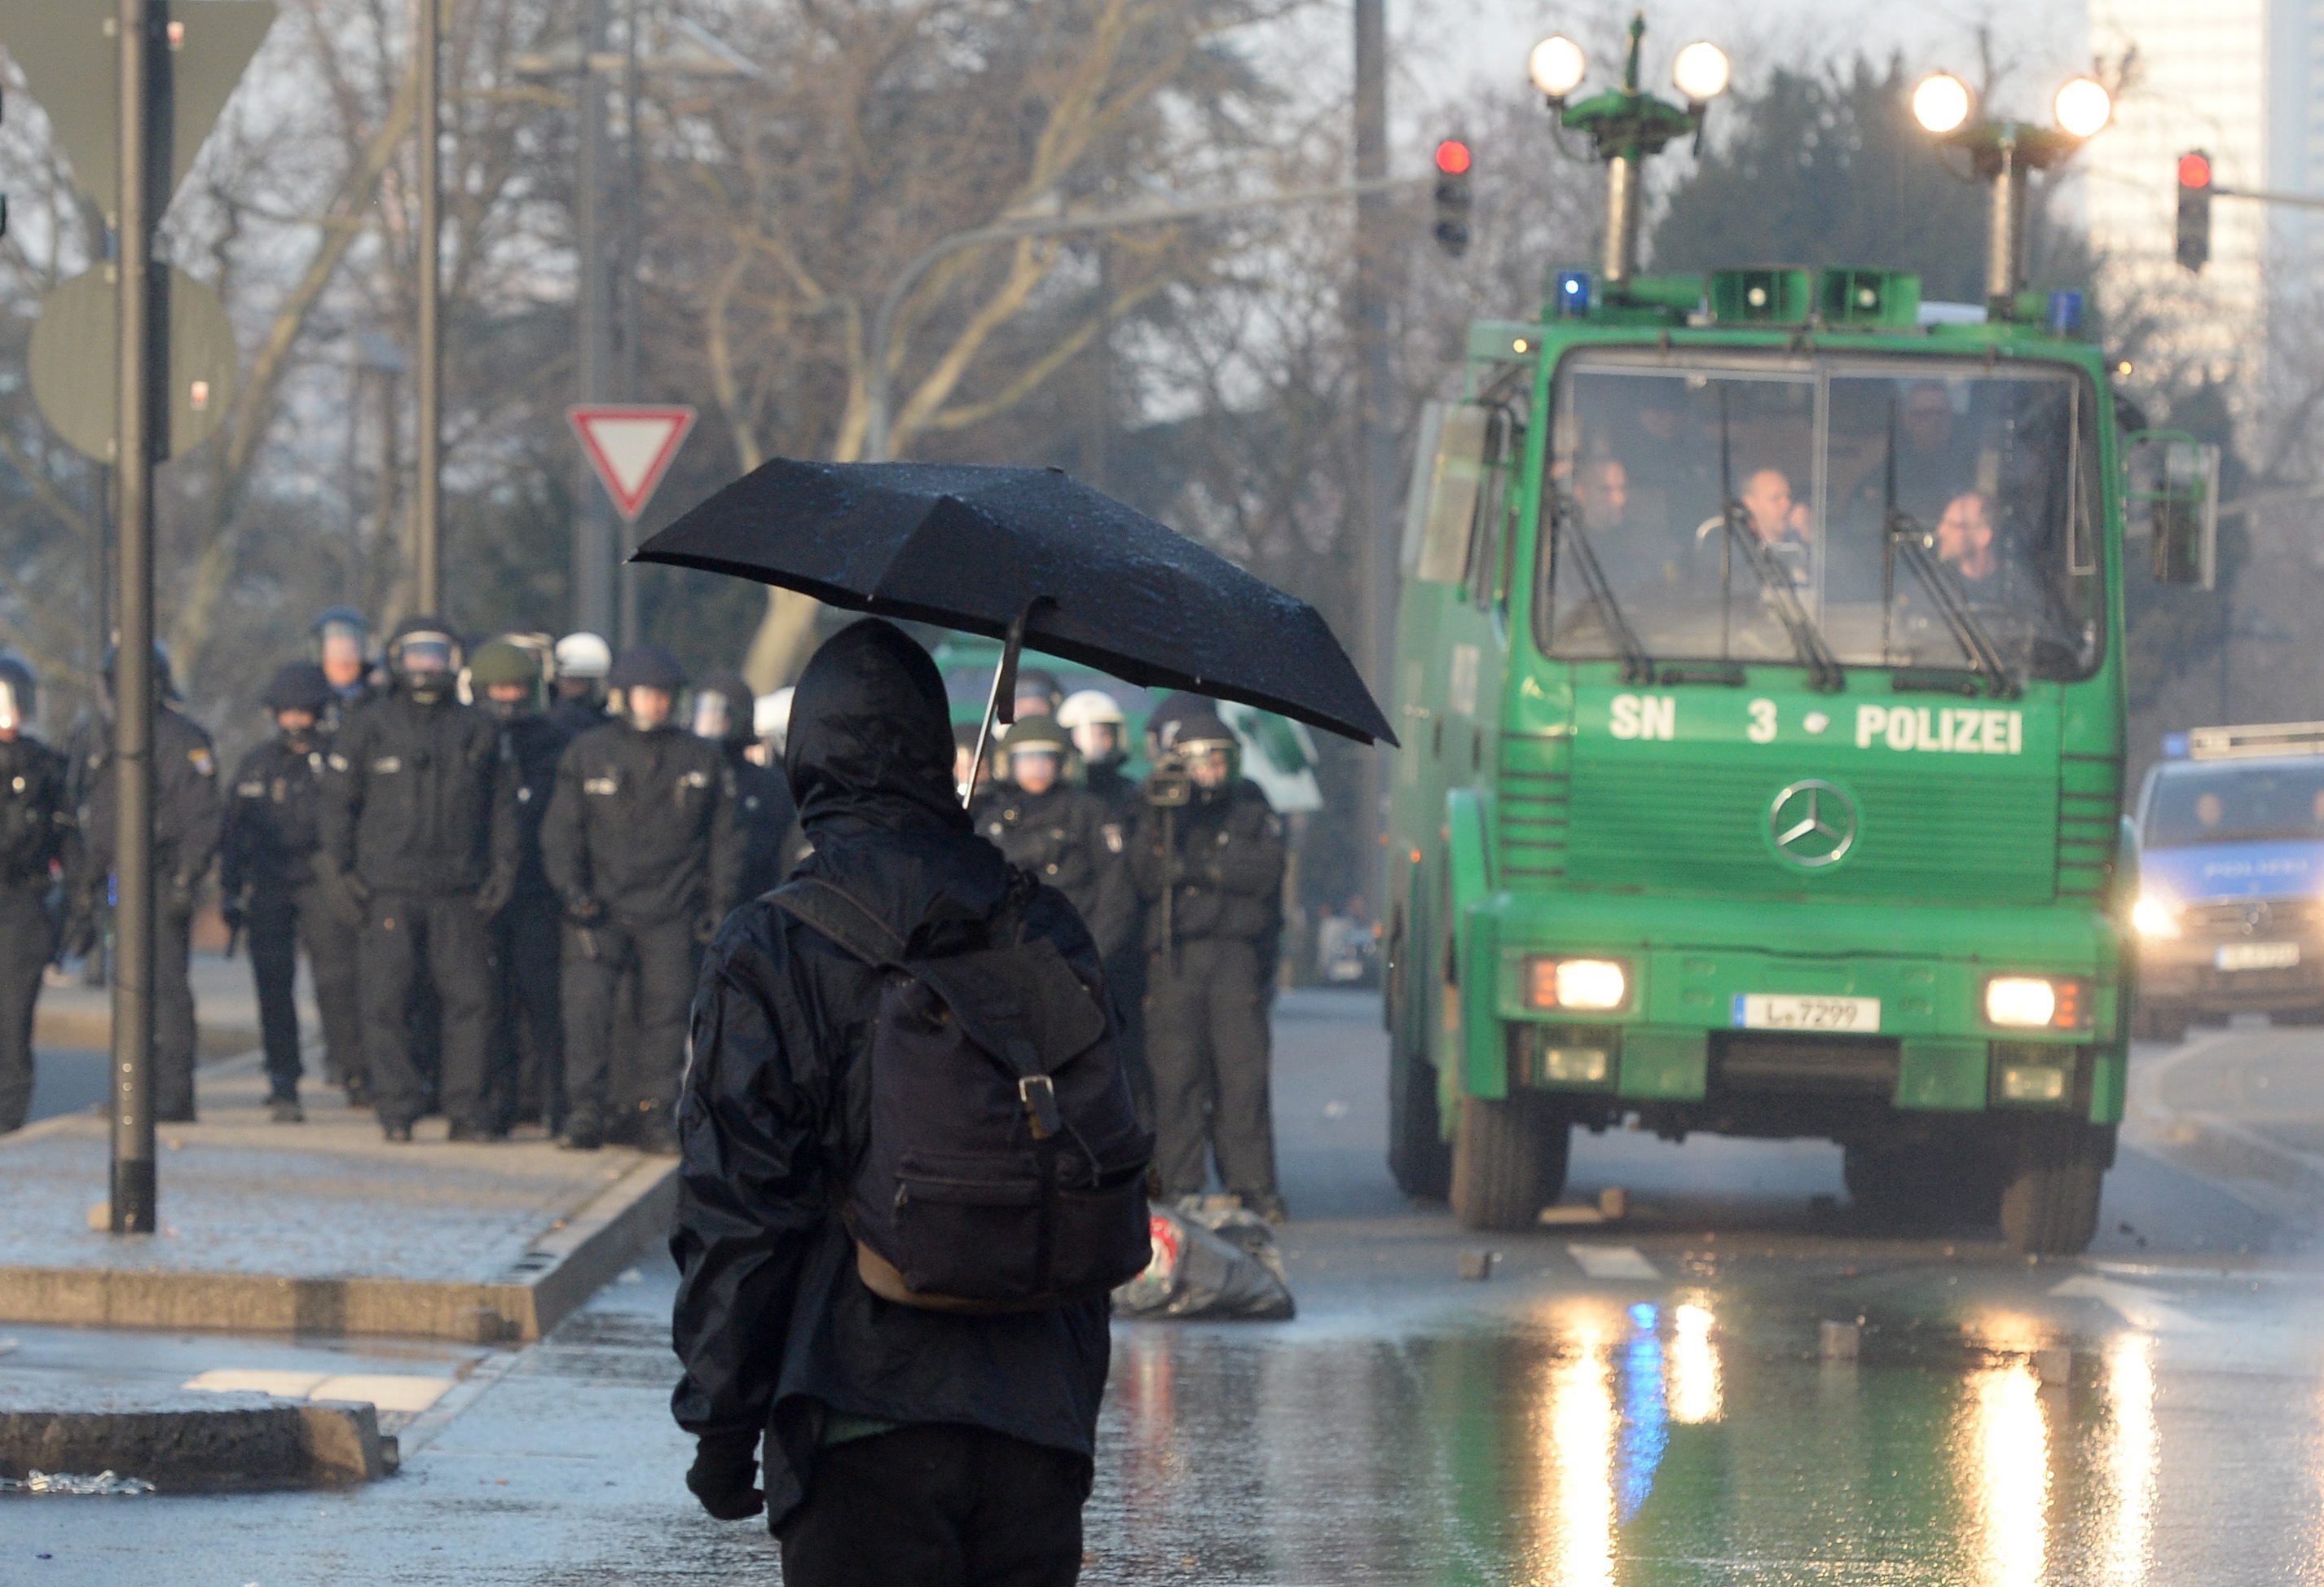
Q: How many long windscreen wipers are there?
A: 3